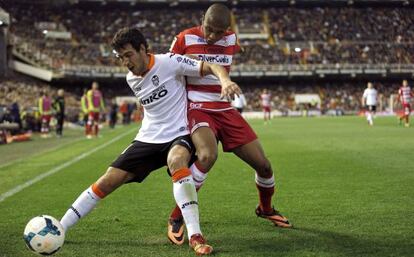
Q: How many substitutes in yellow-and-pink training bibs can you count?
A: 3